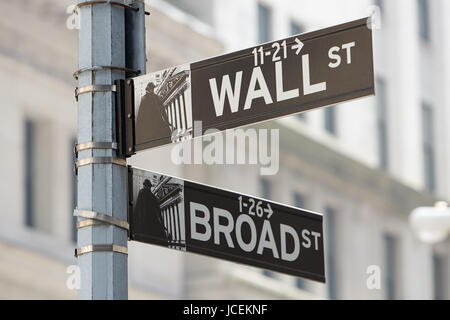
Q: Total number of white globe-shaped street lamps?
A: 1